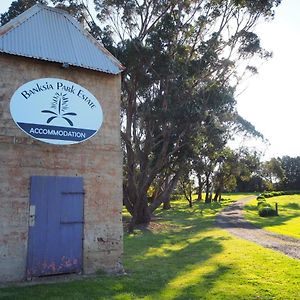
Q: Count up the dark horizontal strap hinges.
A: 2